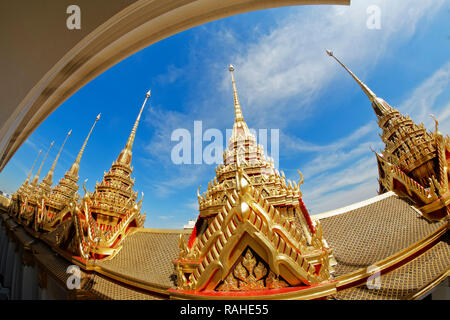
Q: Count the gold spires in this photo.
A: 7